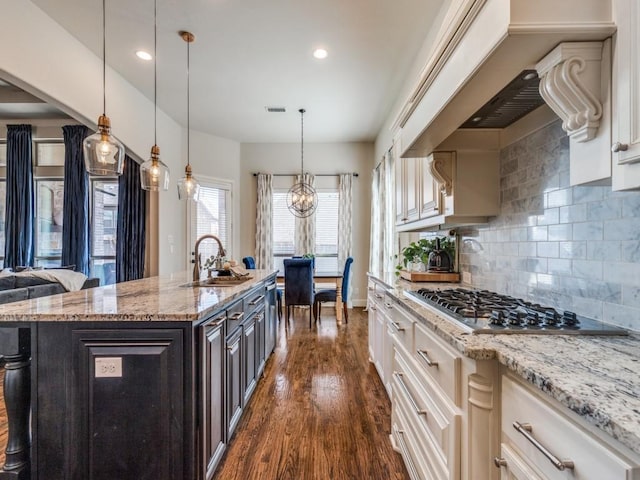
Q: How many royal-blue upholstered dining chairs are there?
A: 4